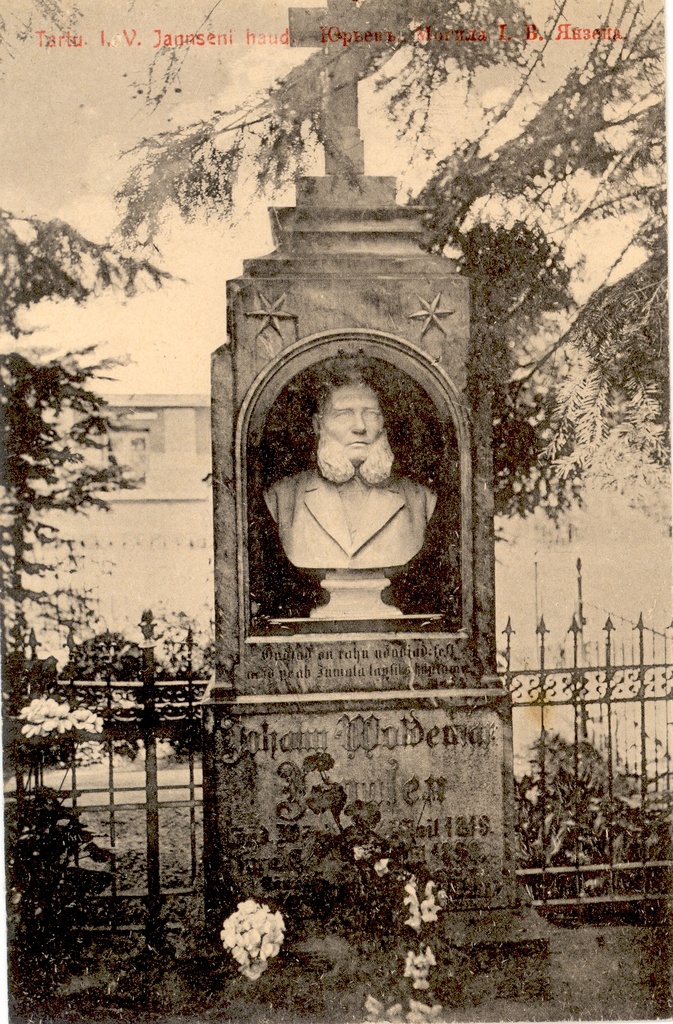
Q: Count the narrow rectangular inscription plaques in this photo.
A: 1